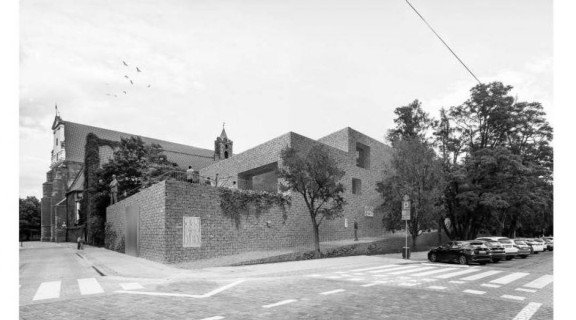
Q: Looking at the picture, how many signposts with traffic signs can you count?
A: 1